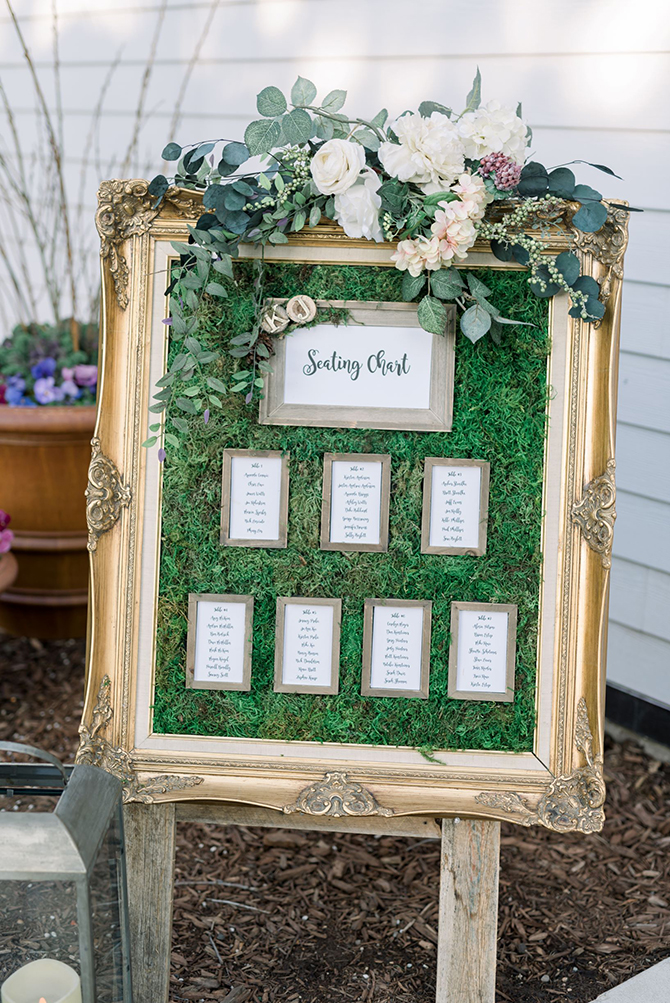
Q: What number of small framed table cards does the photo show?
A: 7